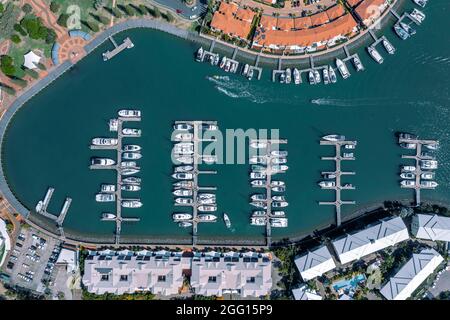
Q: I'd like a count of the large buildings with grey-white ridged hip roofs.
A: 4